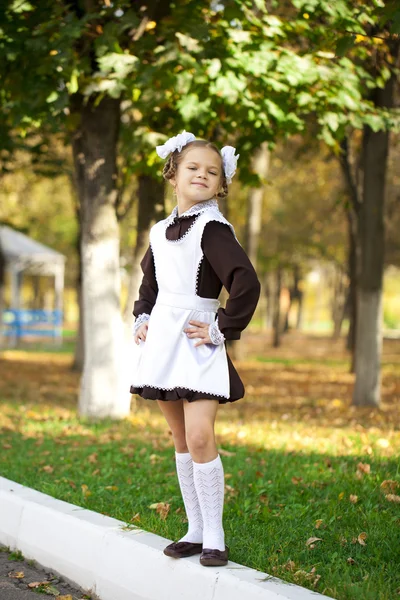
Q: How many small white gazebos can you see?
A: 1